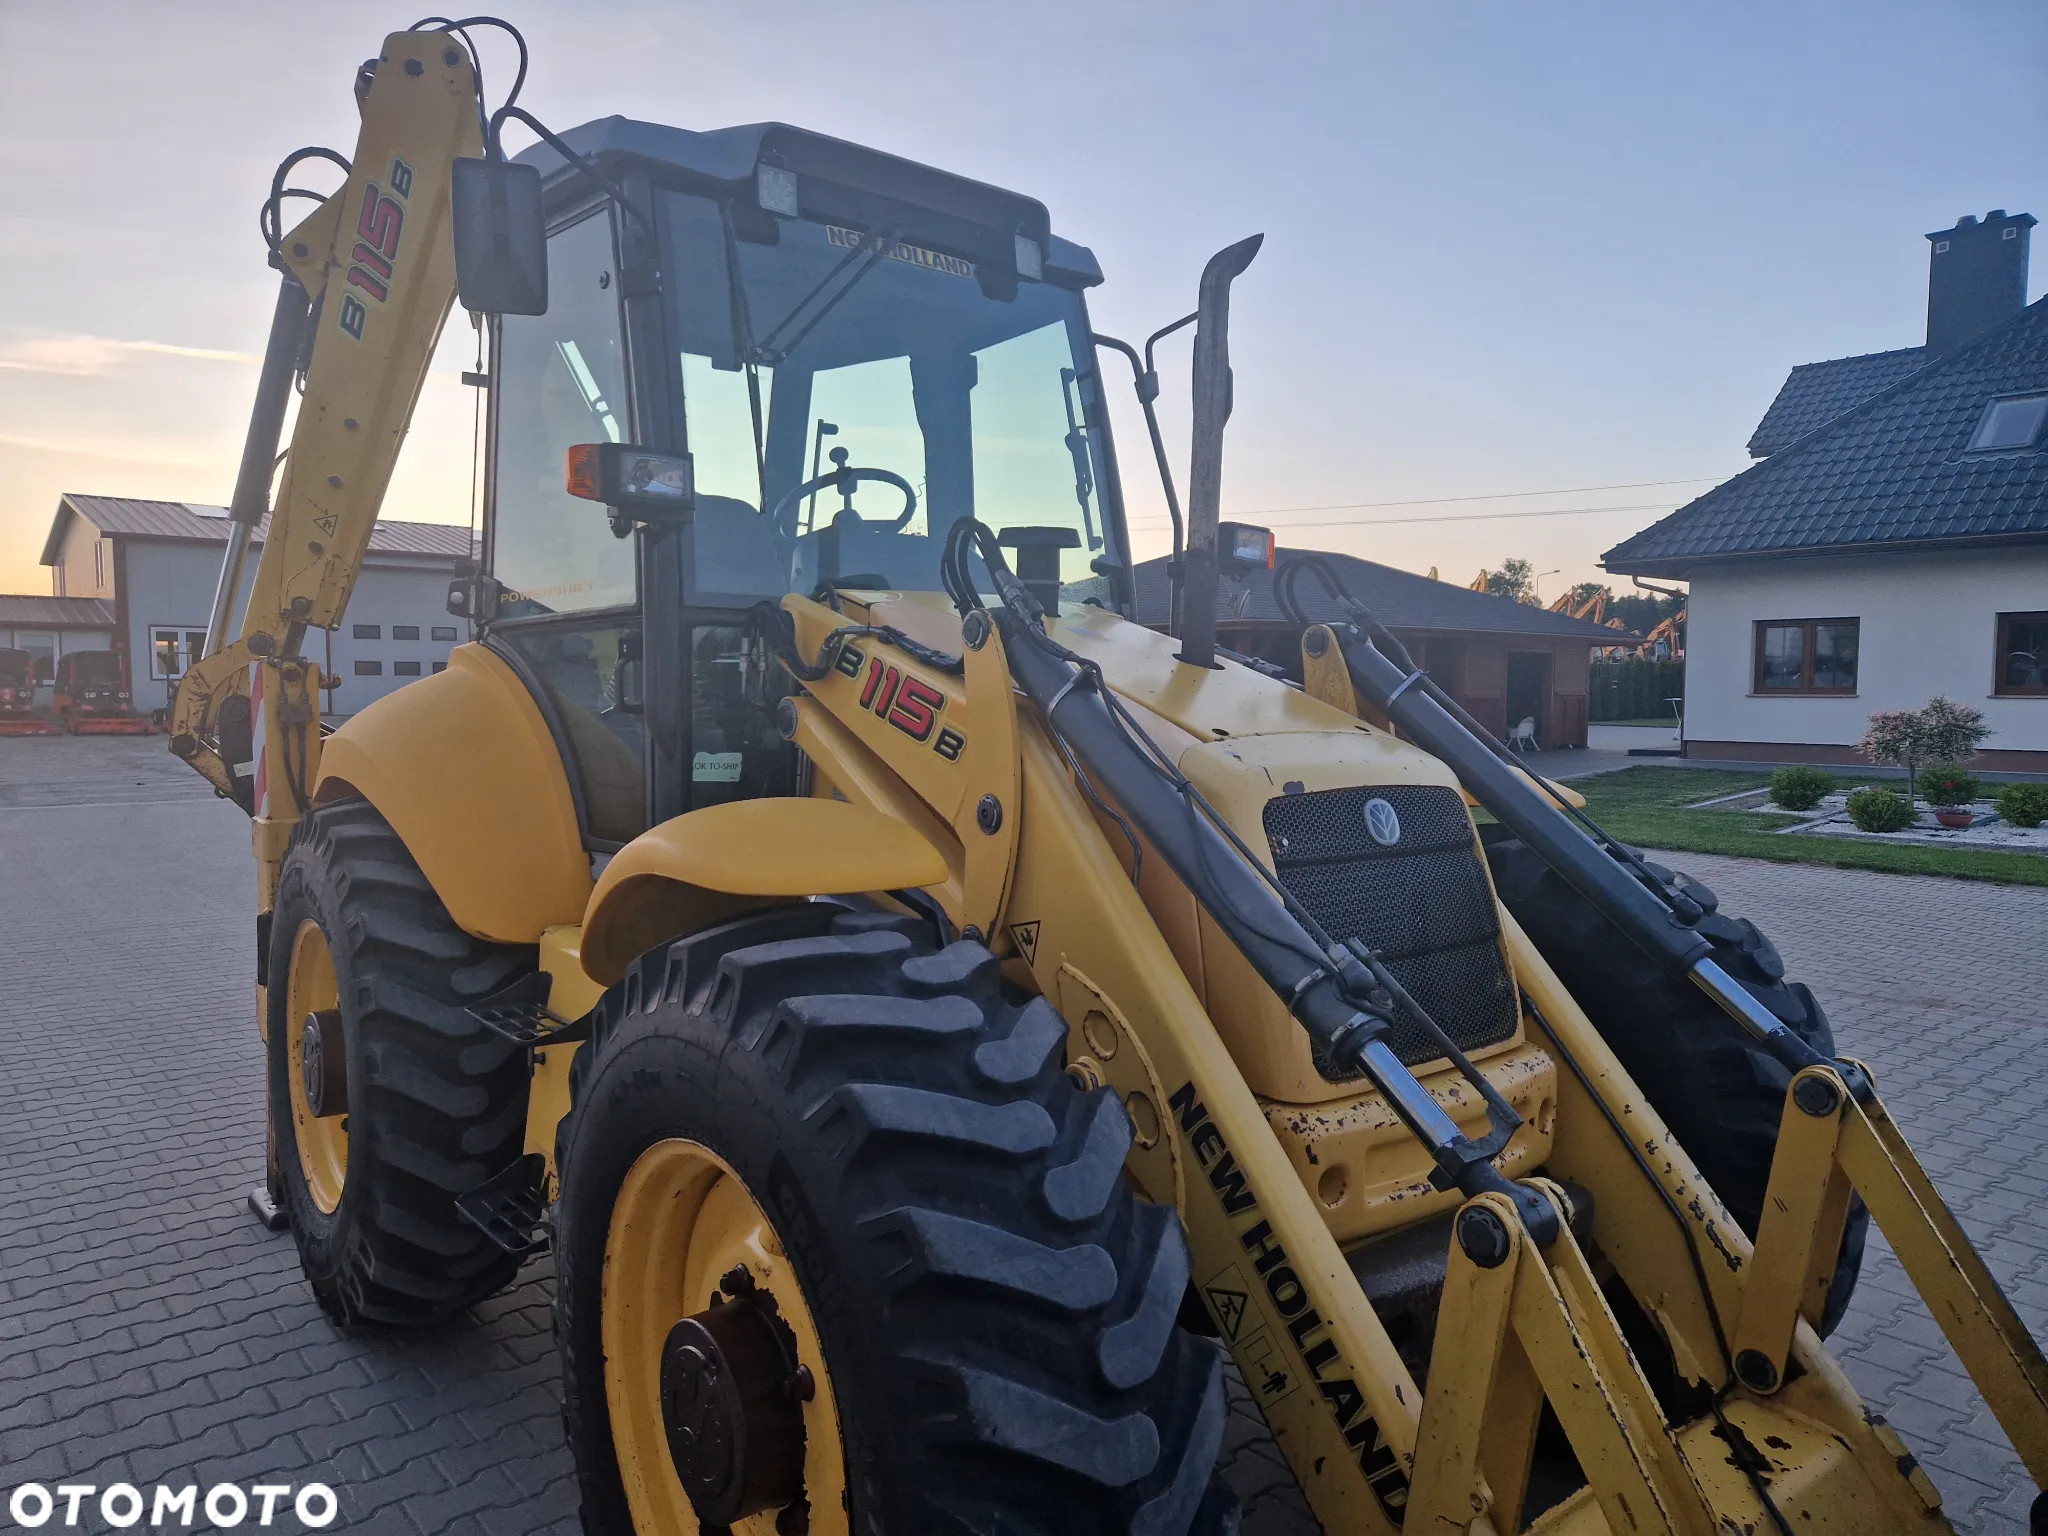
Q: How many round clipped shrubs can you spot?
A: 4